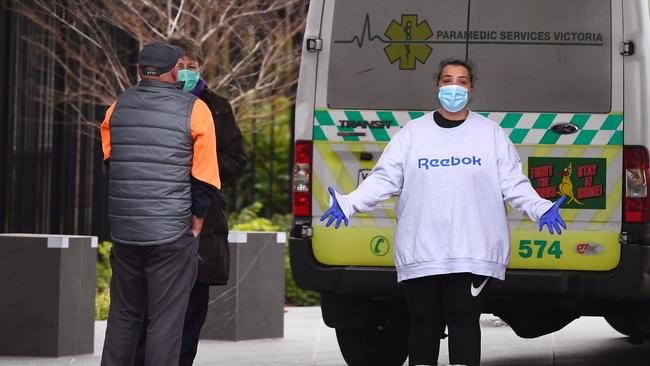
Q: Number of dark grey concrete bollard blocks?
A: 2